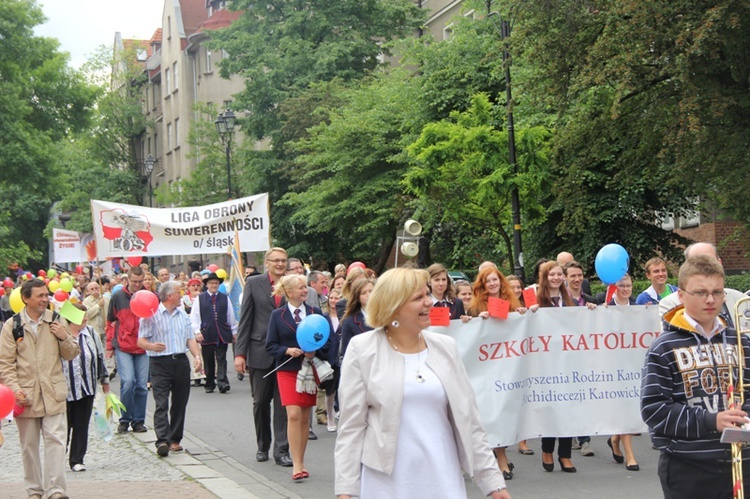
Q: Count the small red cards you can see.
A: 4